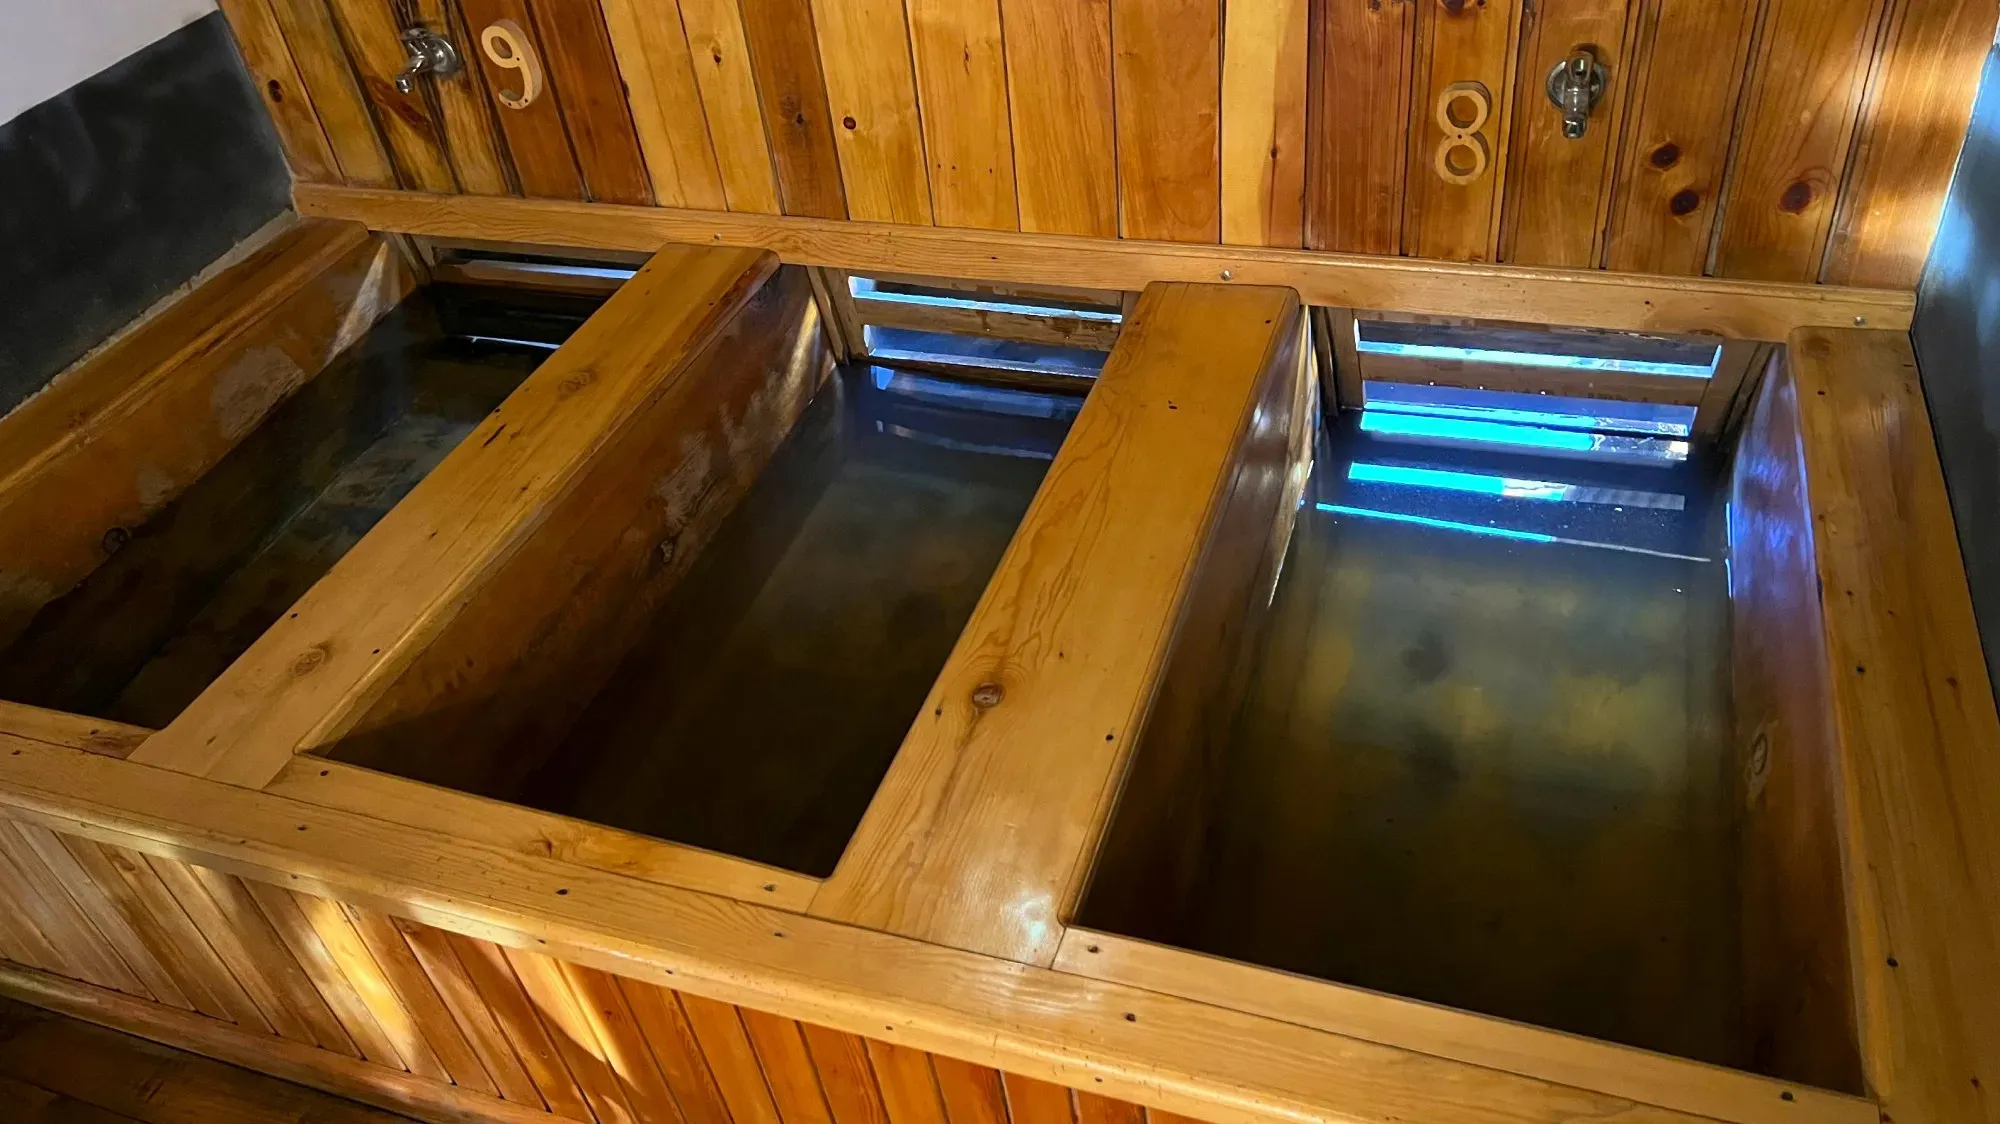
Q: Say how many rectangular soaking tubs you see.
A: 3